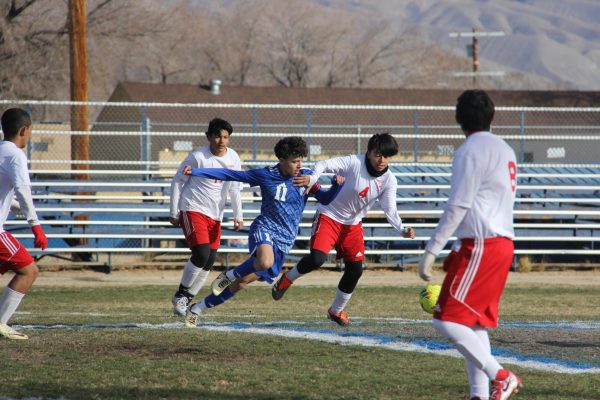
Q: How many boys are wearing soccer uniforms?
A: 5